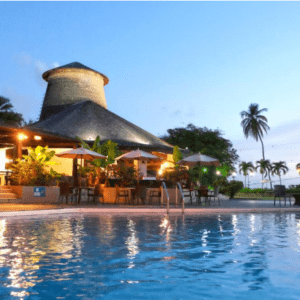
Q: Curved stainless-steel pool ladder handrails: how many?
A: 2